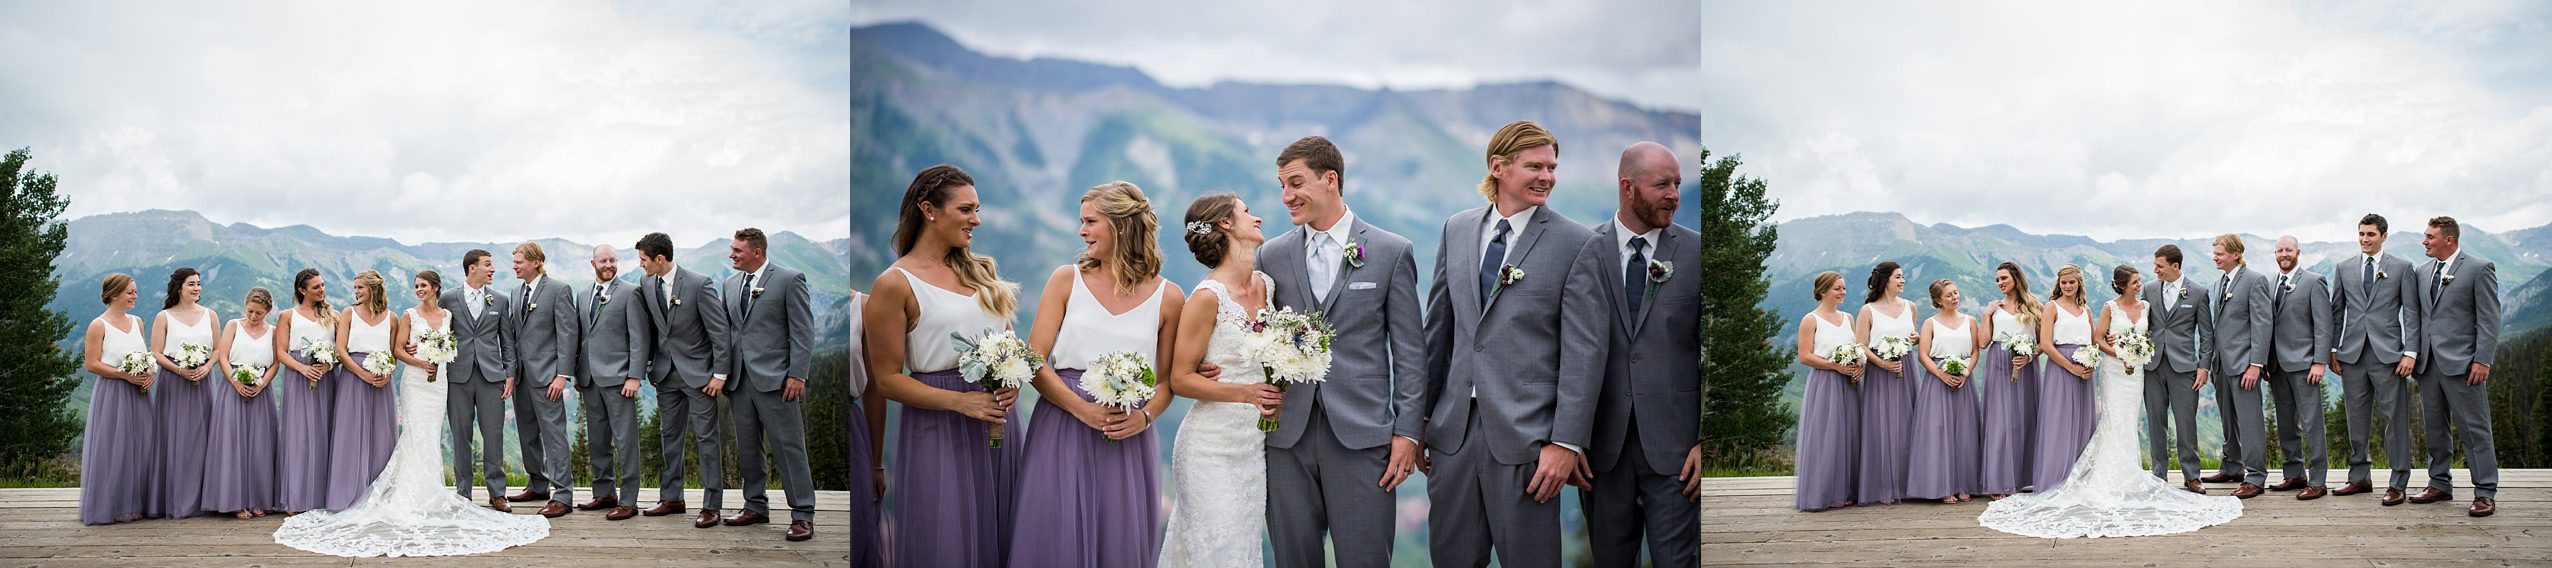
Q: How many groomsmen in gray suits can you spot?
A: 4